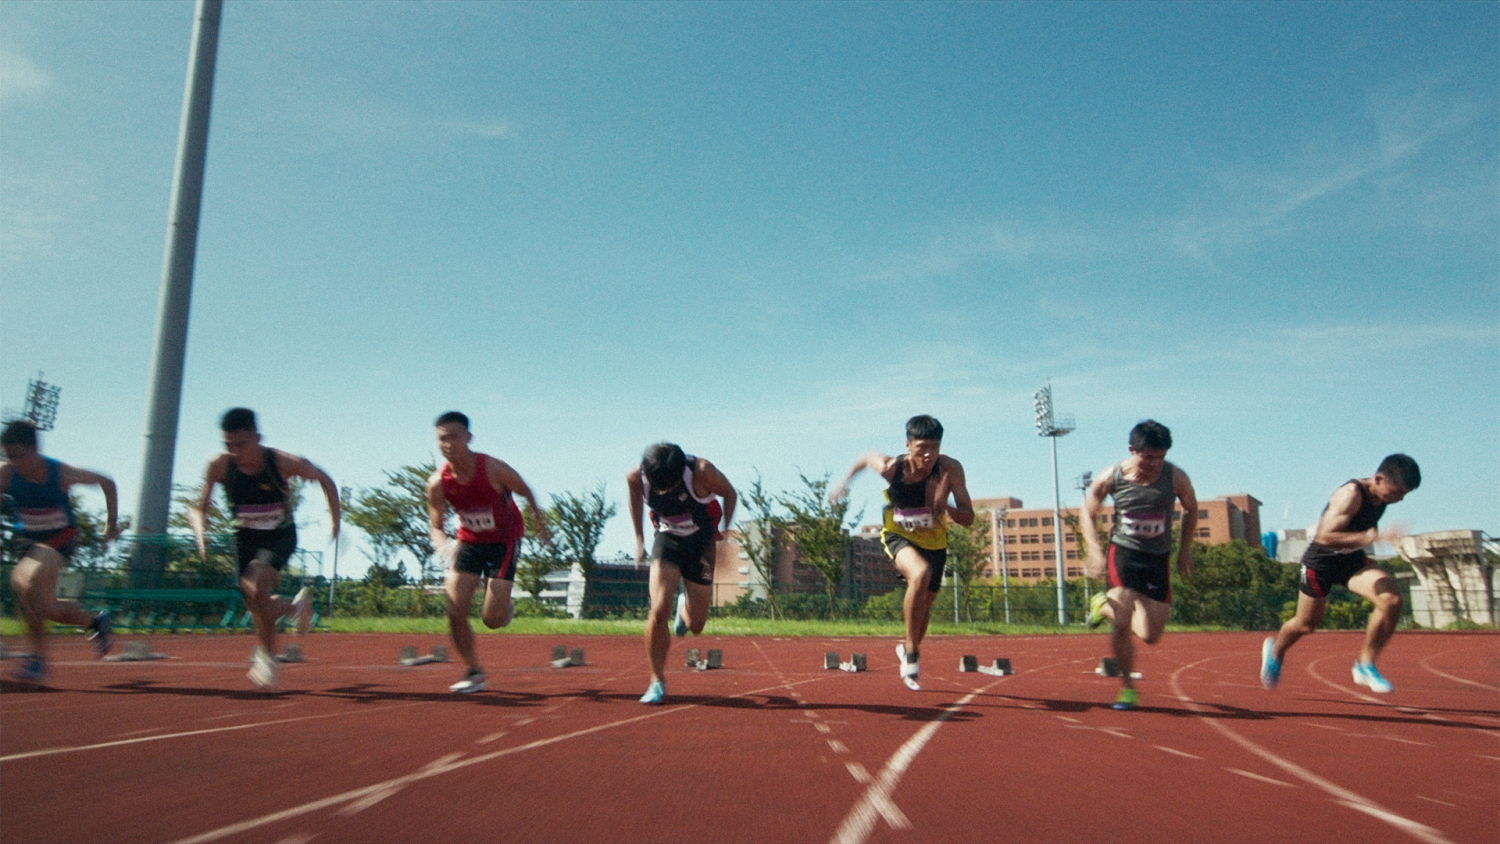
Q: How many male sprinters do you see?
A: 7